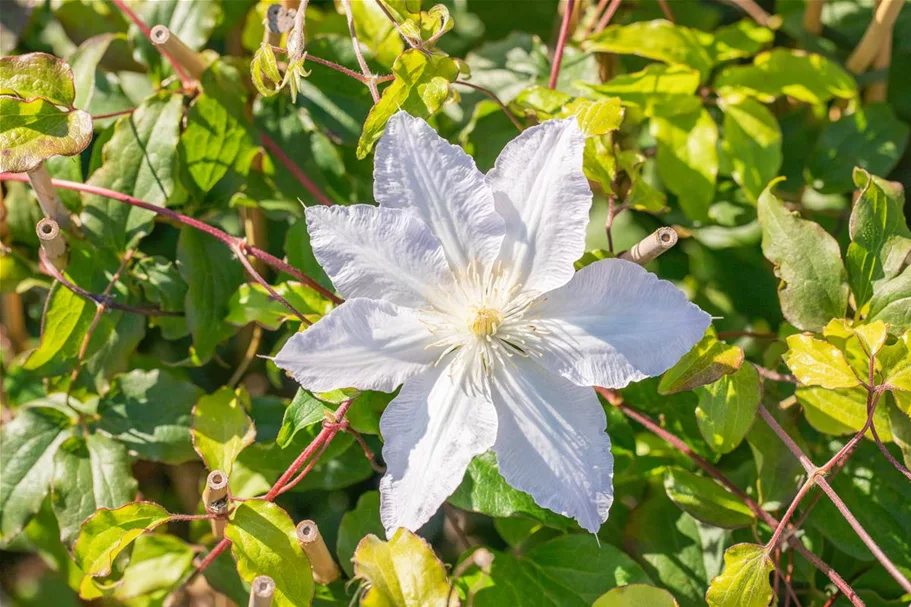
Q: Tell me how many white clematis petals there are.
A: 7